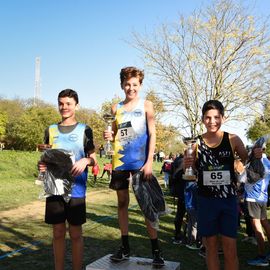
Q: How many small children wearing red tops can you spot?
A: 2